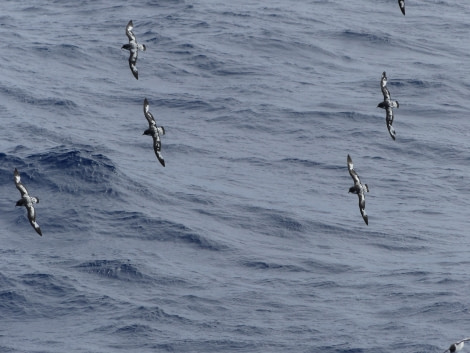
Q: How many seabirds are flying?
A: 7